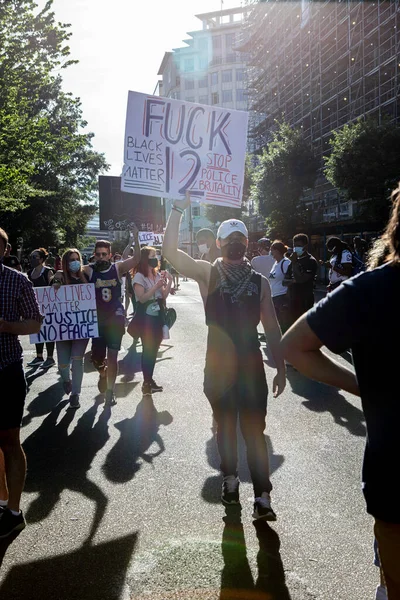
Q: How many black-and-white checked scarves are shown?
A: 1